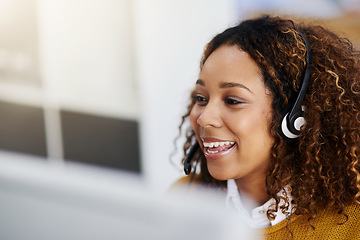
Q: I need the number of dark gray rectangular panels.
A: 2